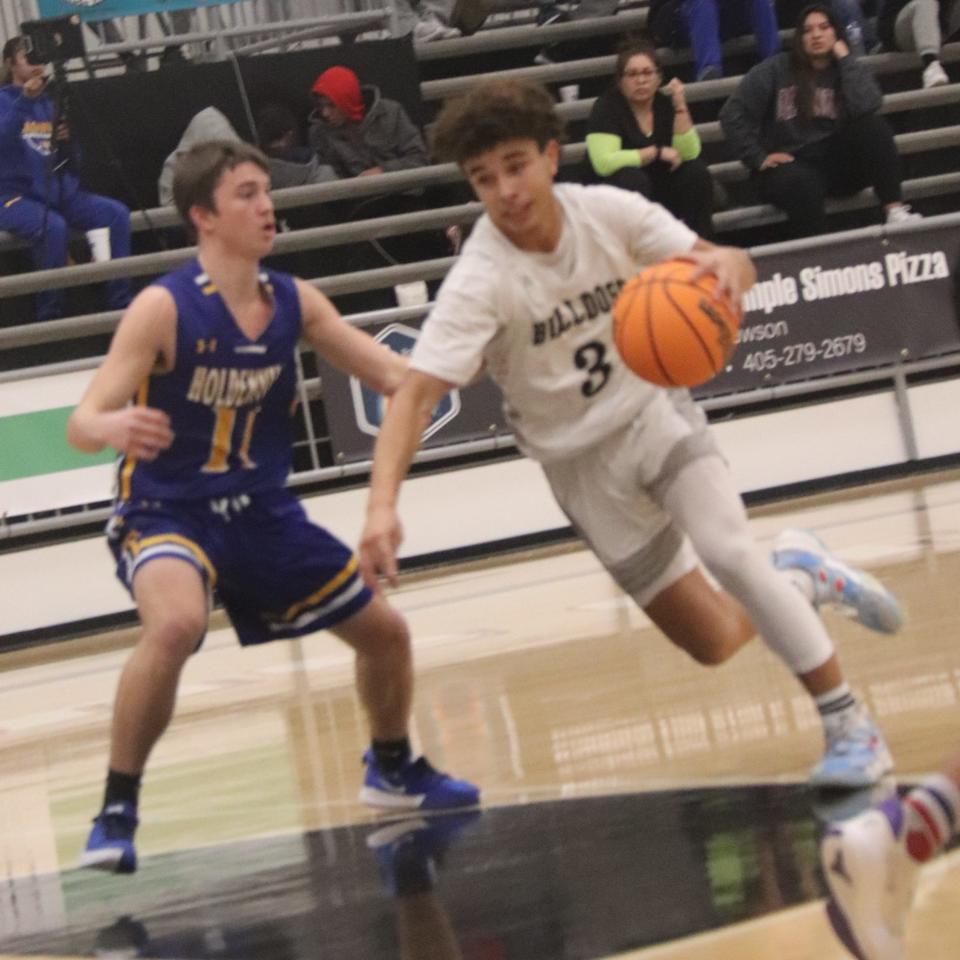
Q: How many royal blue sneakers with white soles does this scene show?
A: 2